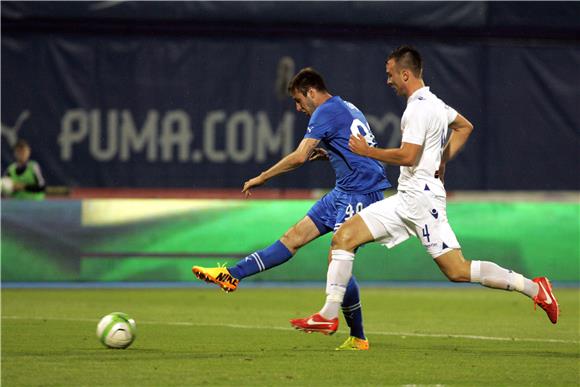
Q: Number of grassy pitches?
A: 1